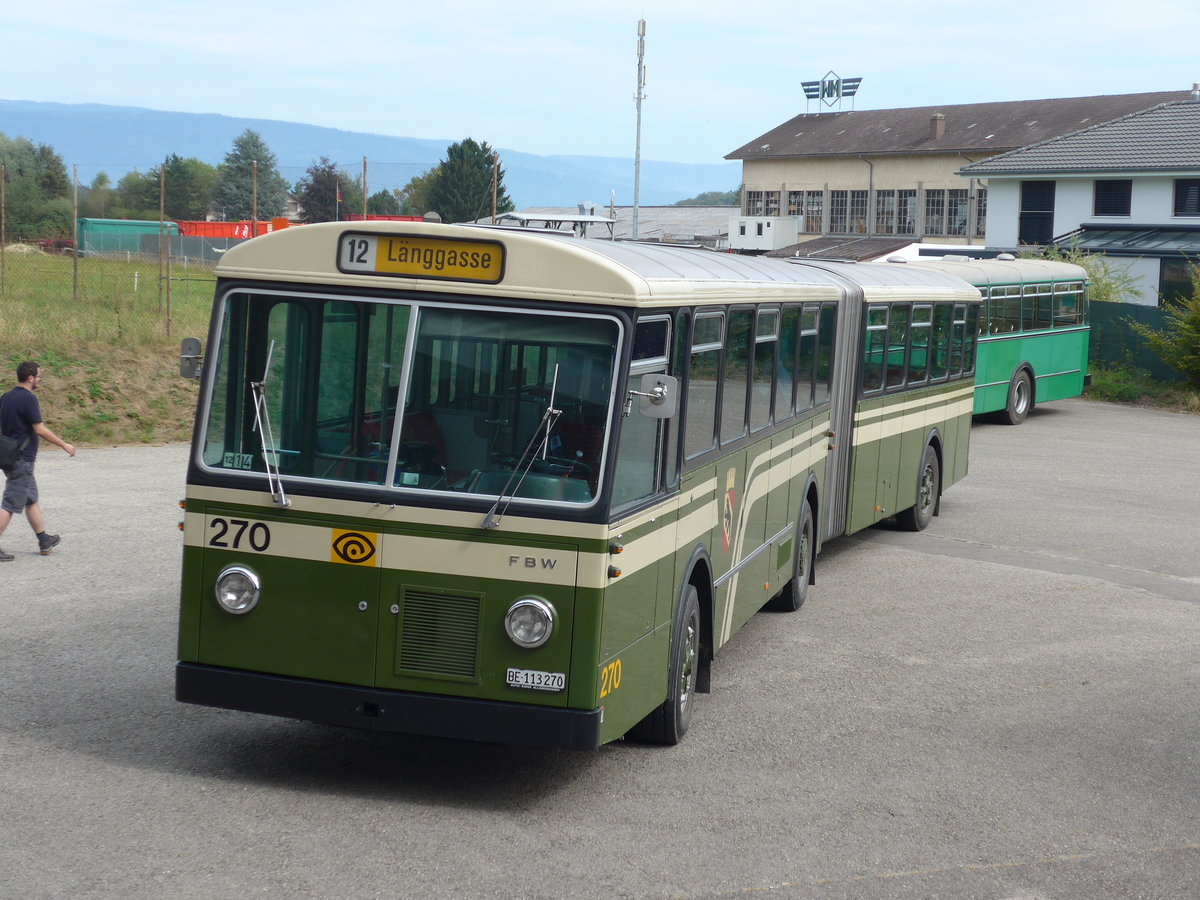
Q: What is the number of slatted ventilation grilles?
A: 1